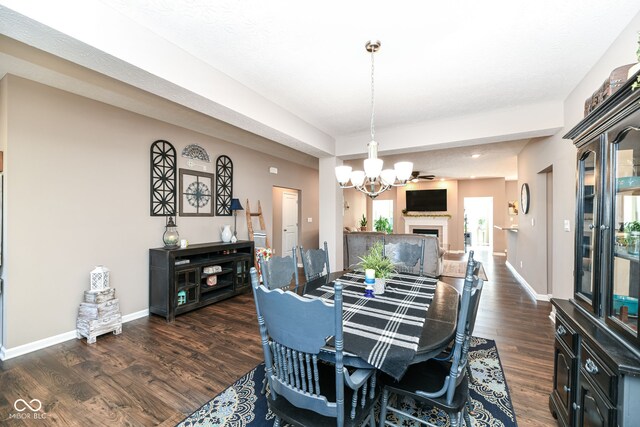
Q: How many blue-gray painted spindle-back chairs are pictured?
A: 6